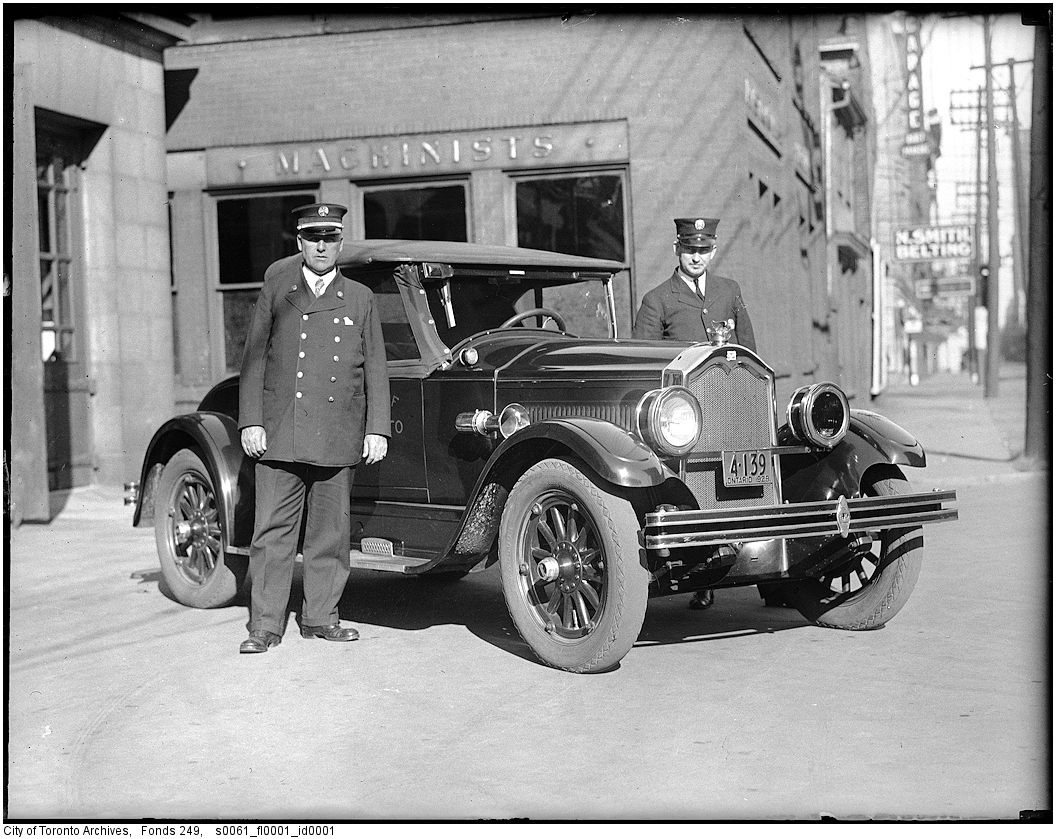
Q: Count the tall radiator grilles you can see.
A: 1